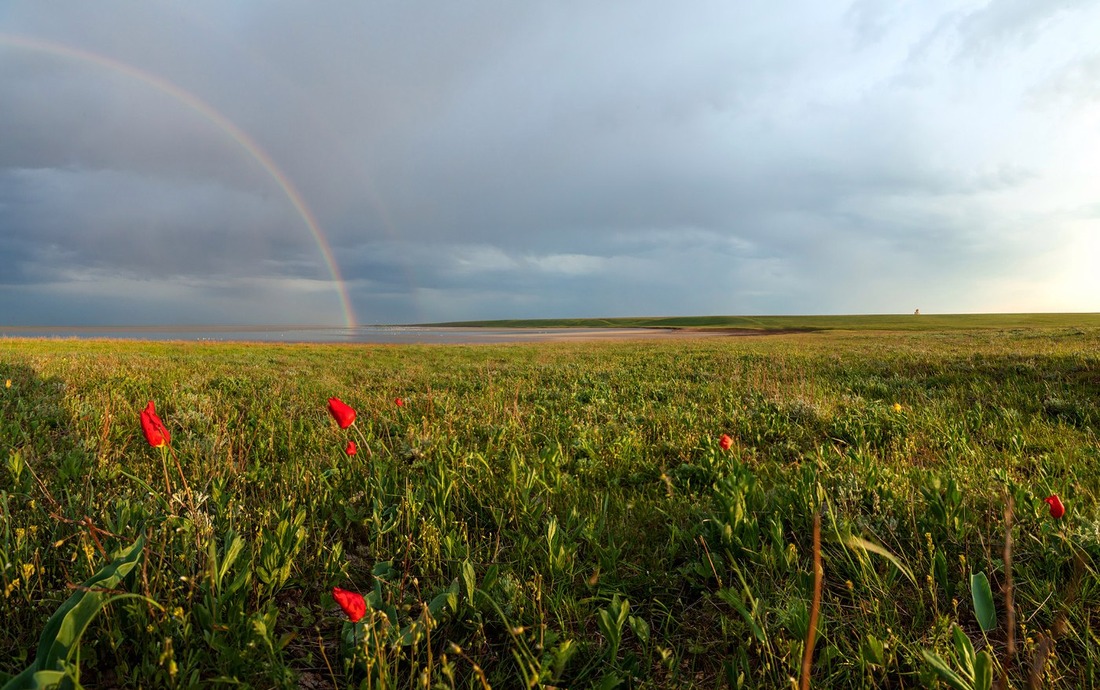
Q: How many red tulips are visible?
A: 7